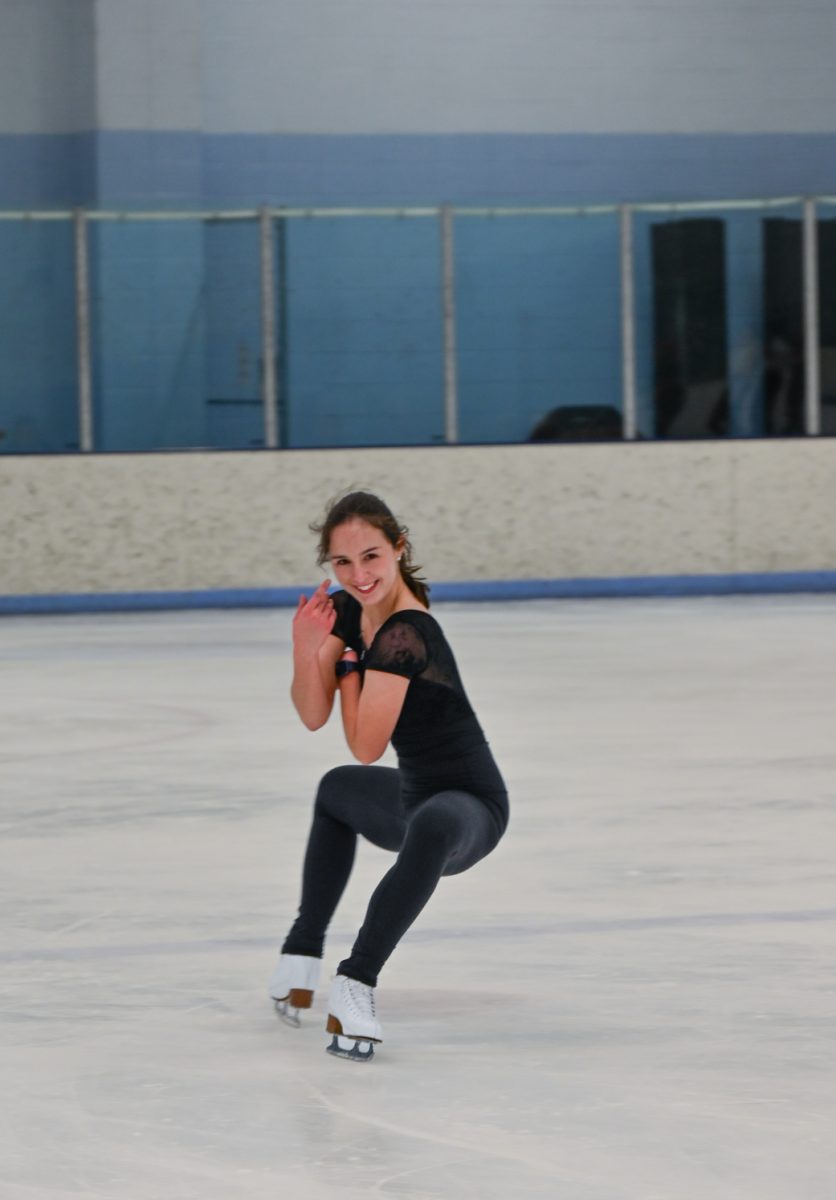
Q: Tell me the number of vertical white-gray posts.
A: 5